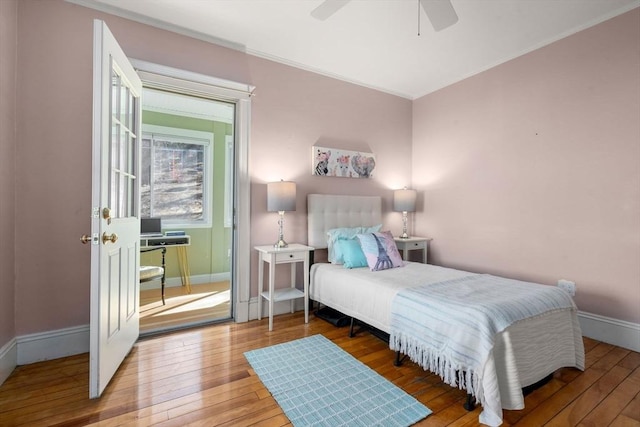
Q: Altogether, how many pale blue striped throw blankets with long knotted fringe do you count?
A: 1